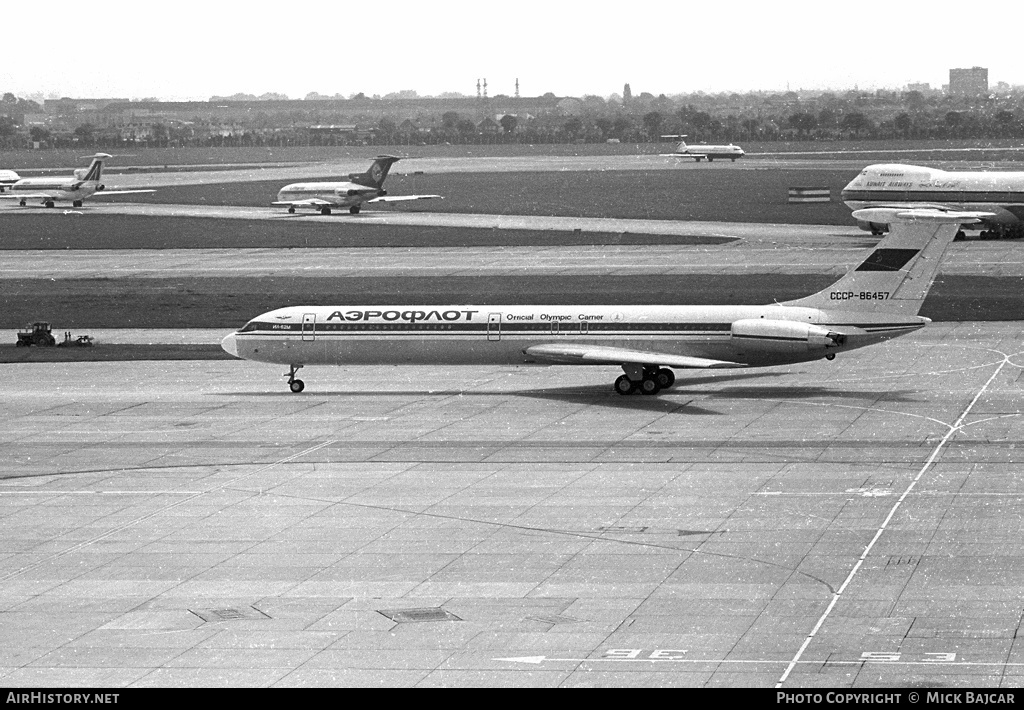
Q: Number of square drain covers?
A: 2